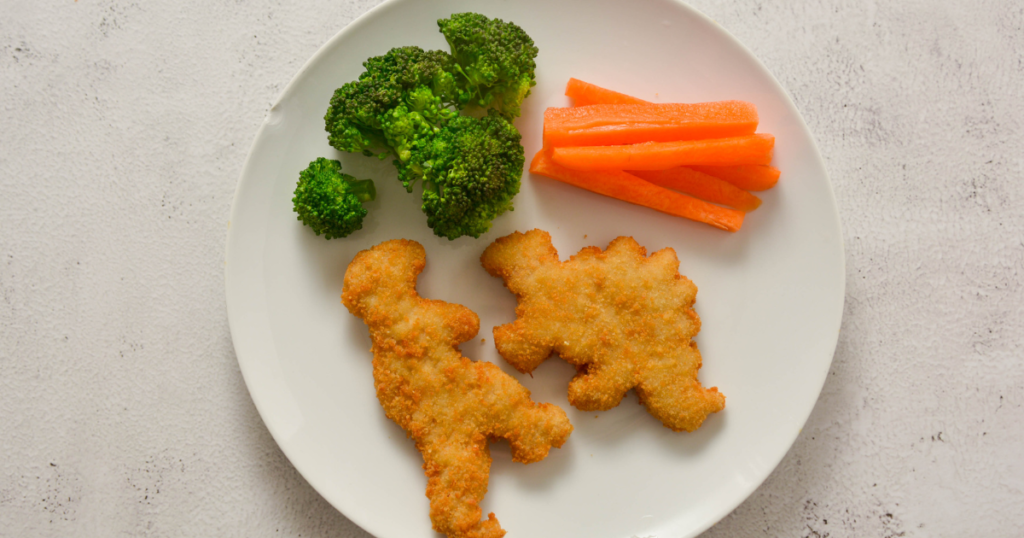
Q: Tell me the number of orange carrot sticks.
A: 6